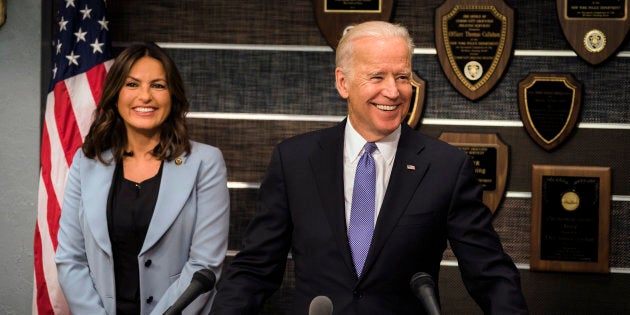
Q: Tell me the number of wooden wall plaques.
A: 7